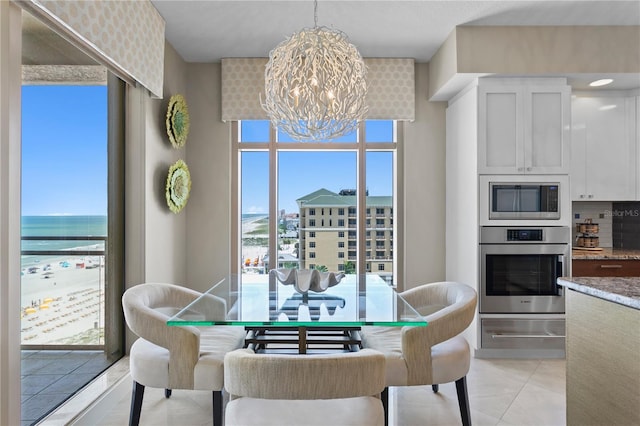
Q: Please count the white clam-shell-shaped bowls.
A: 1